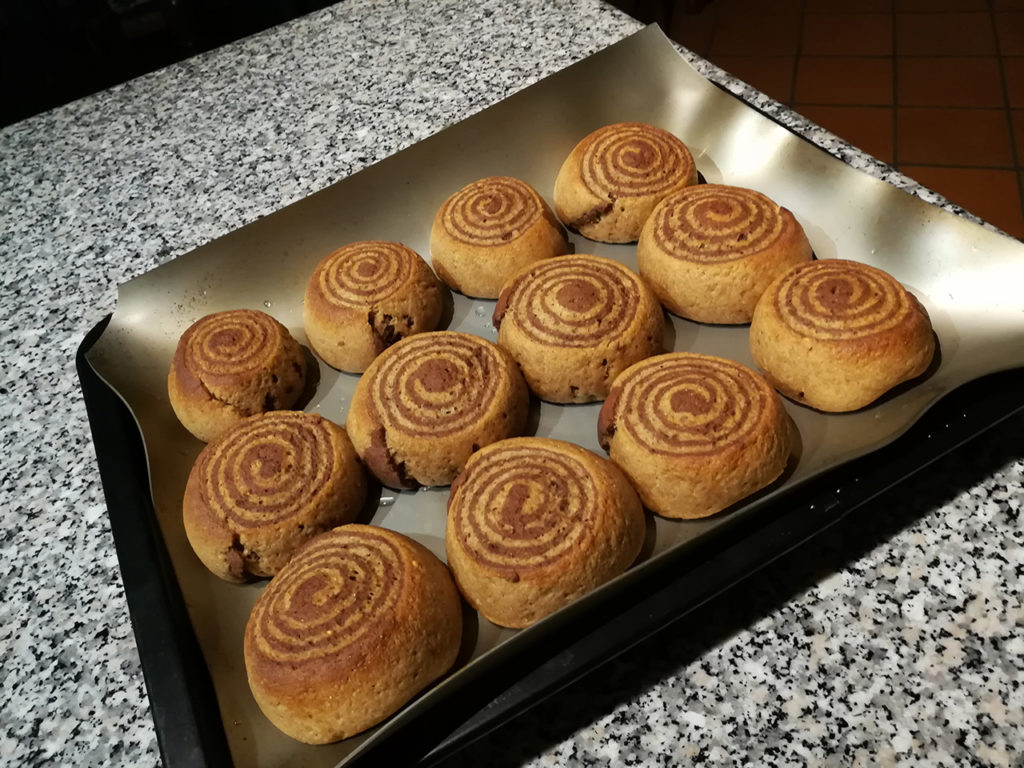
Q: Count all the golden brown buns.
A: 12